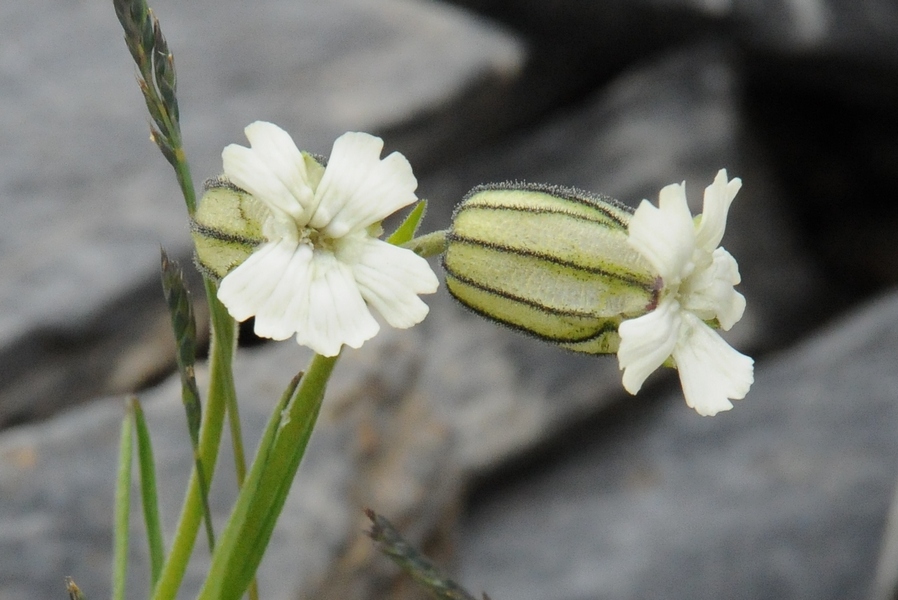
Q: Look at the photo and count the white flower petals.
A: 10